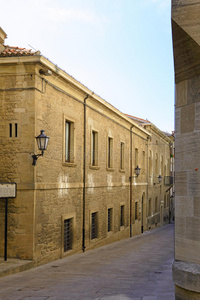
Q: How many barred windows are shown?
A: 5